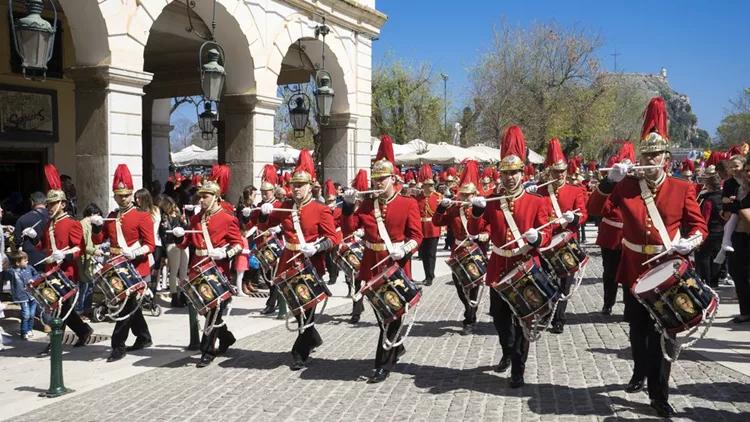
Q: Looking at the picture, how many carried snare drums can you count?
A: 11